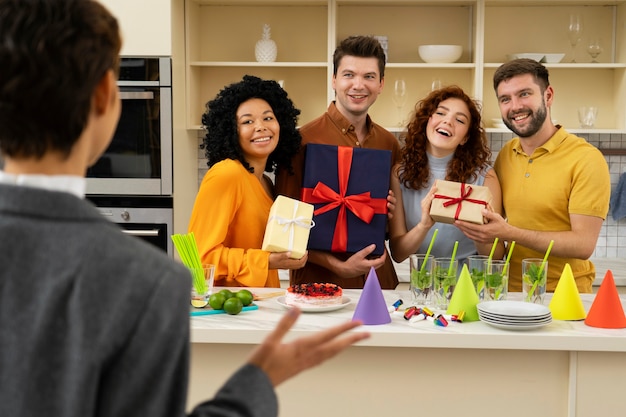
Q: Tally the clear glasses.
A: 11